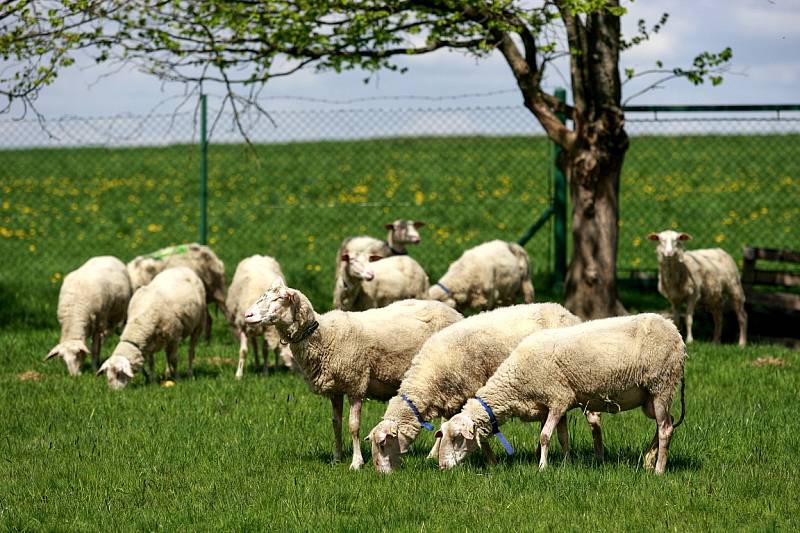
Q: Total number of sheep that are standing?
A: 11